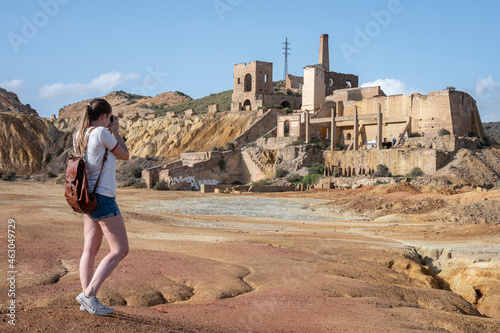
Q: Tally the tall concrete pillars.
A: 4